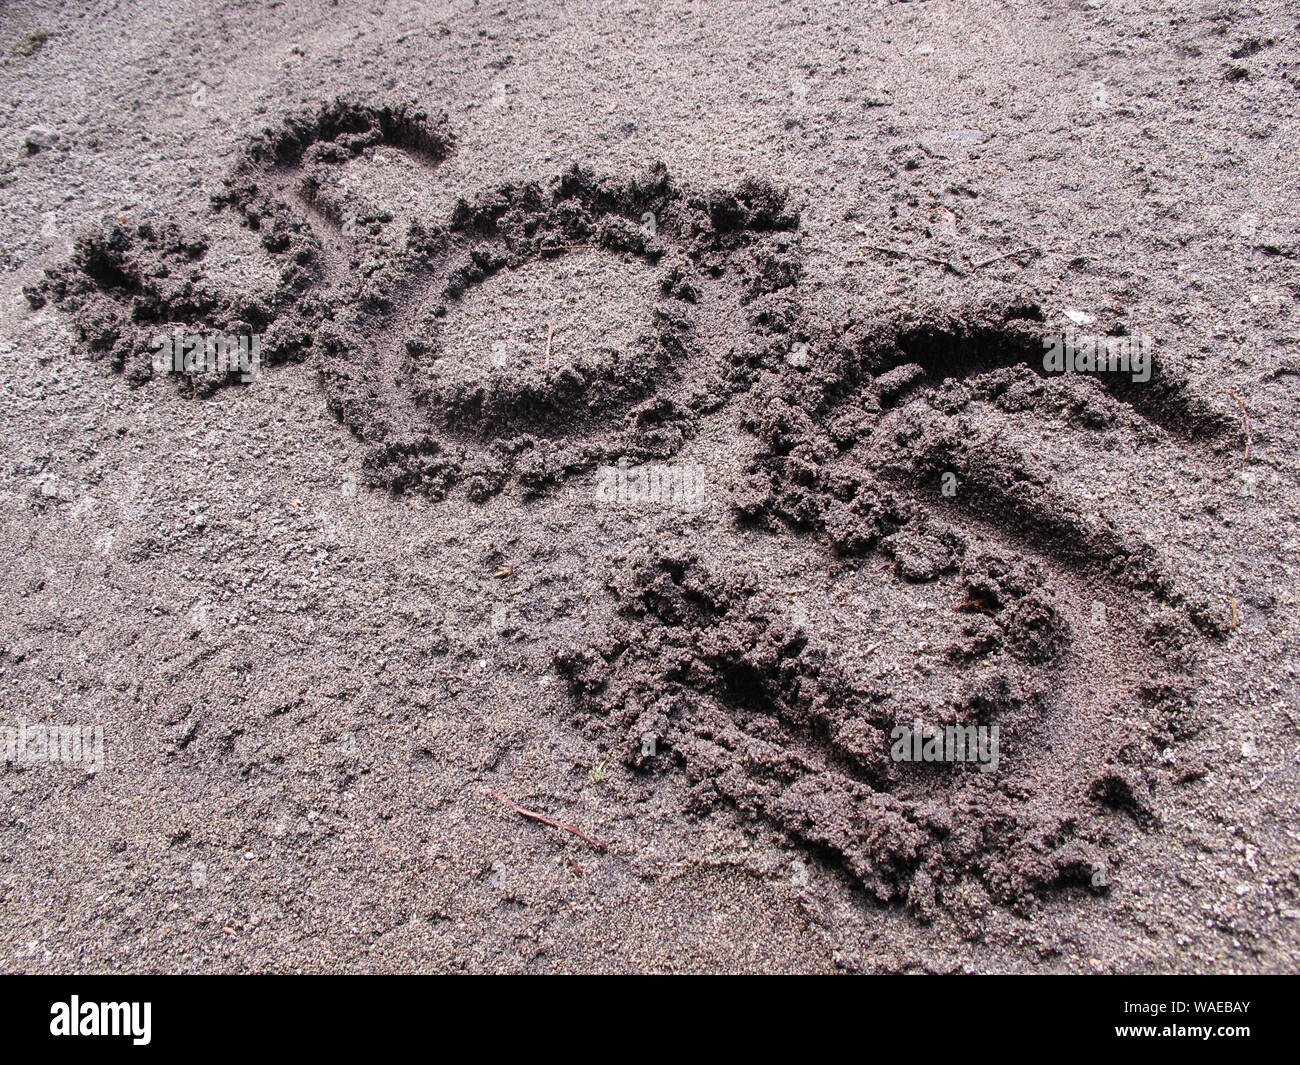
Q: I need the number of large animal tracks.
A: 0